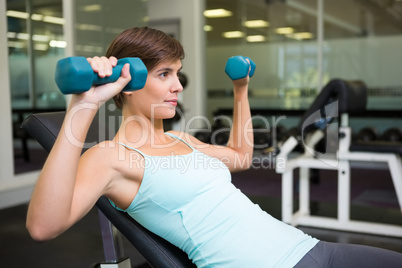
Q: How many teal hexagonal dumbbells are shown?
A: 2